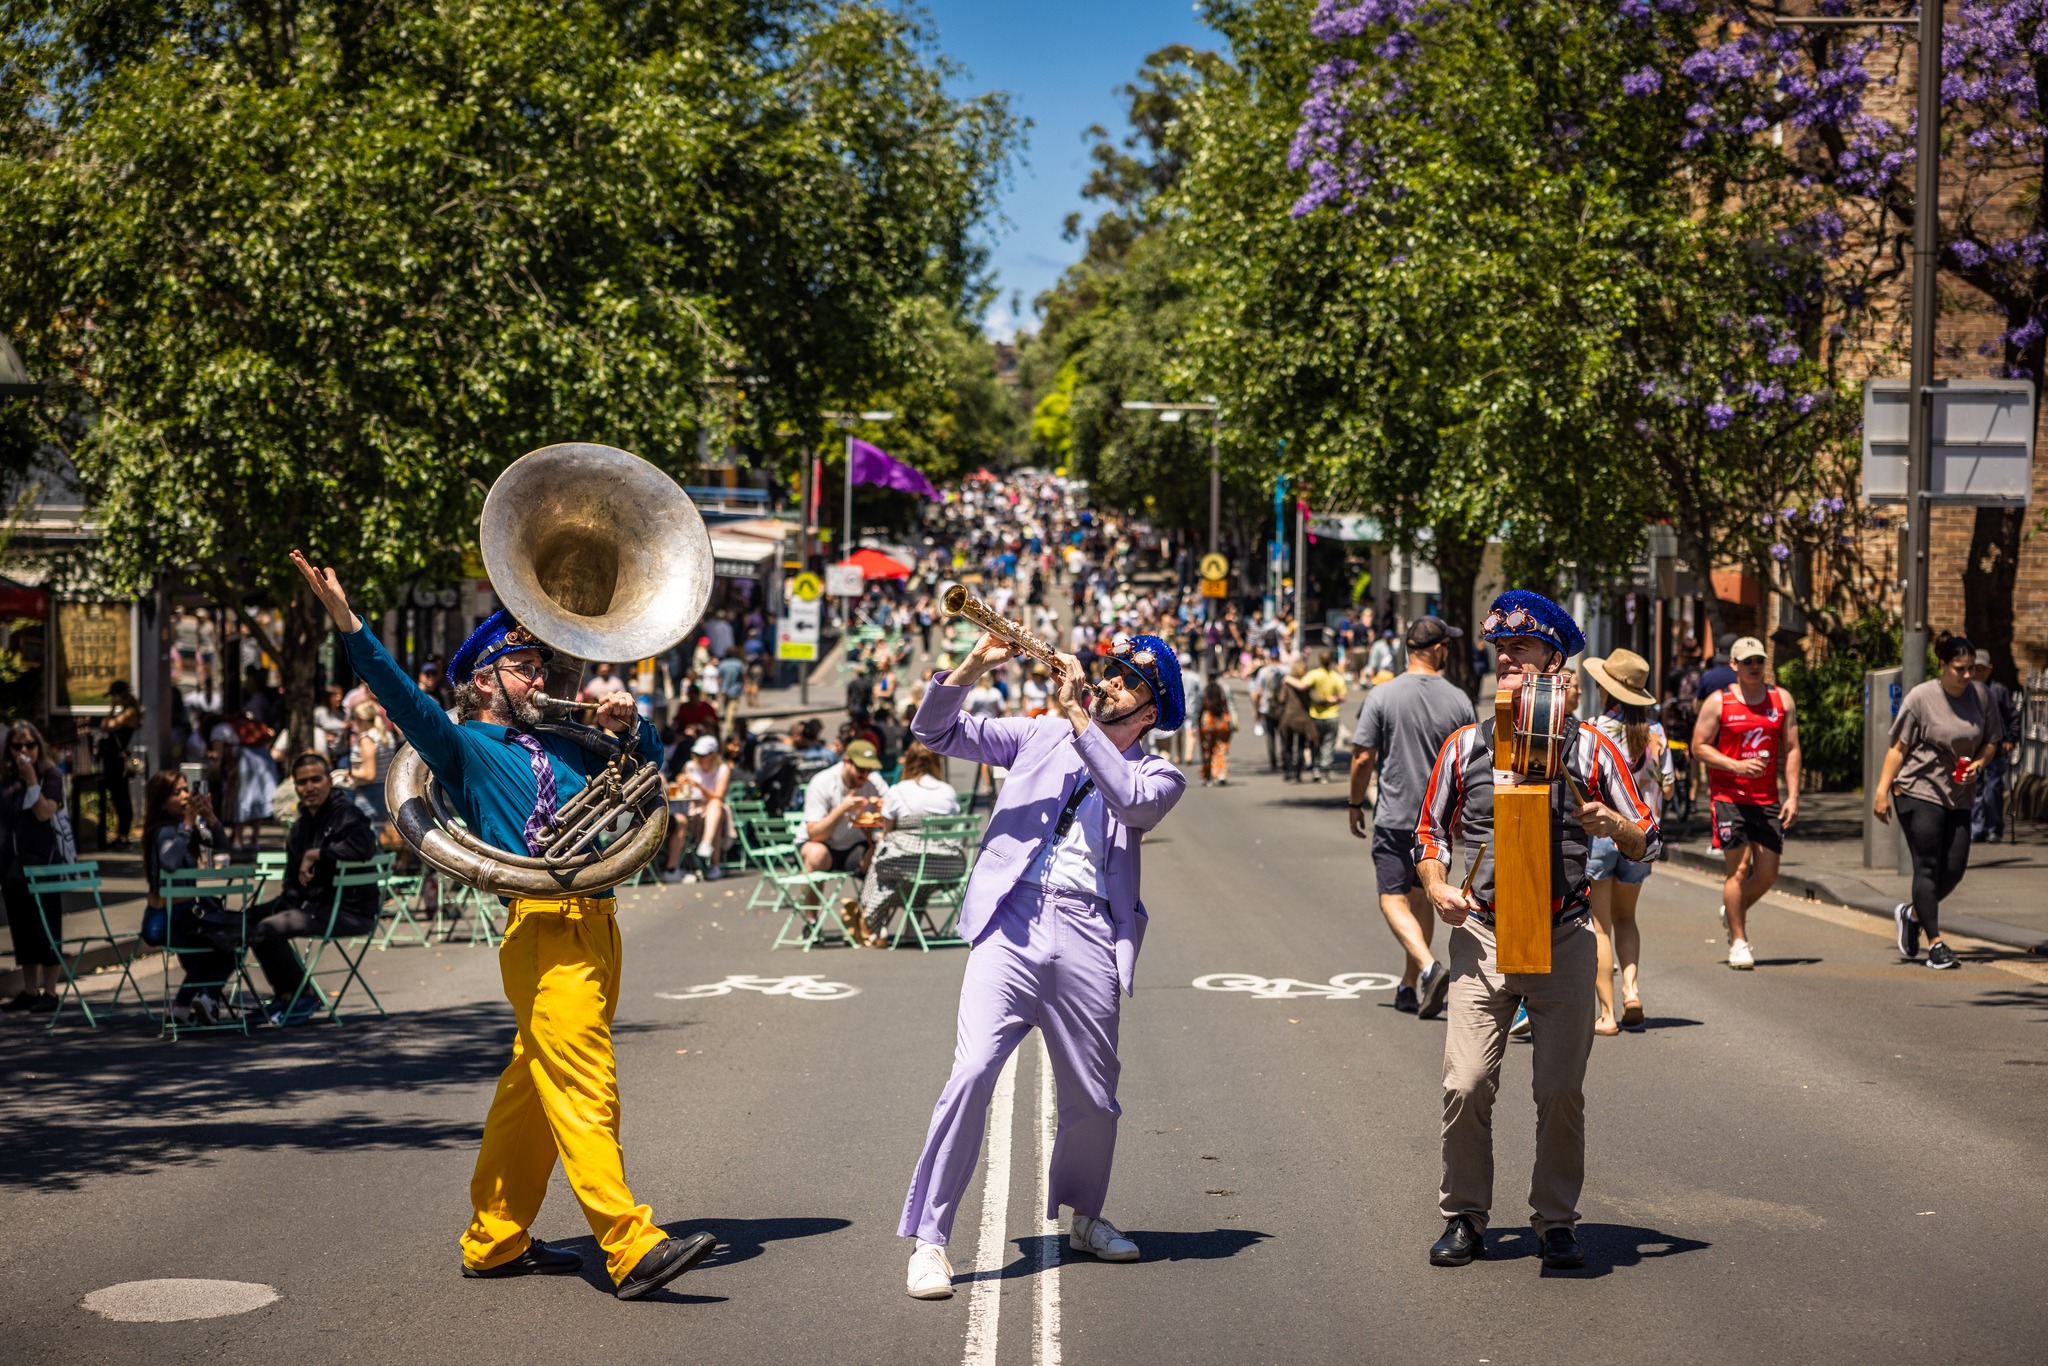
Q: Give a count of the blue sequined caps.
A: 3